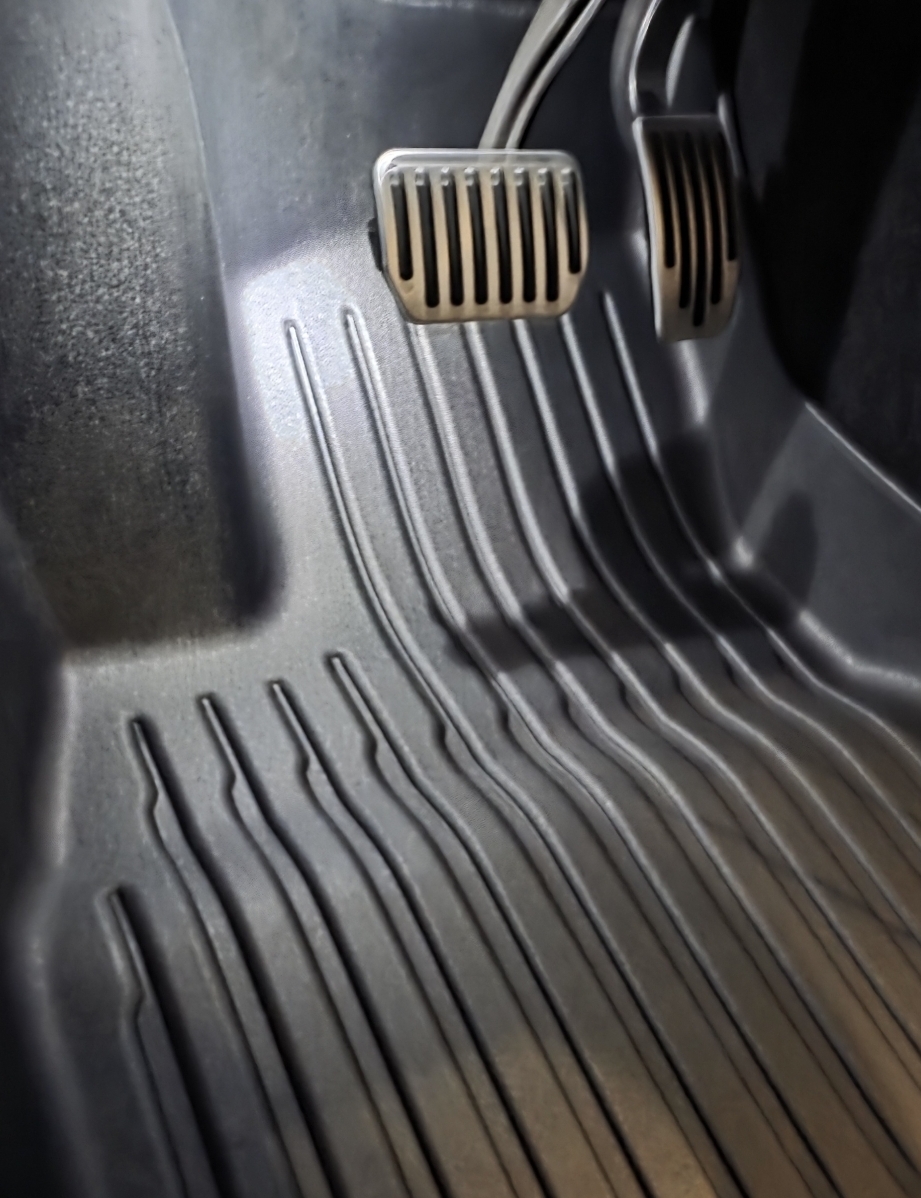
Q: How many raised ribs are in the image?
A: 12